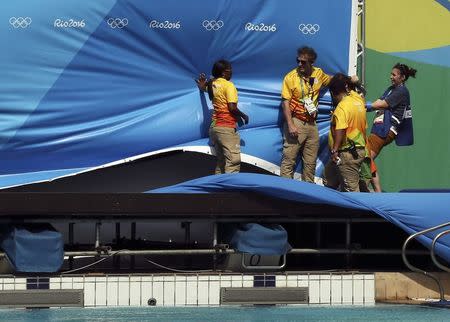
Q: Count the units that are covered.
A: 2